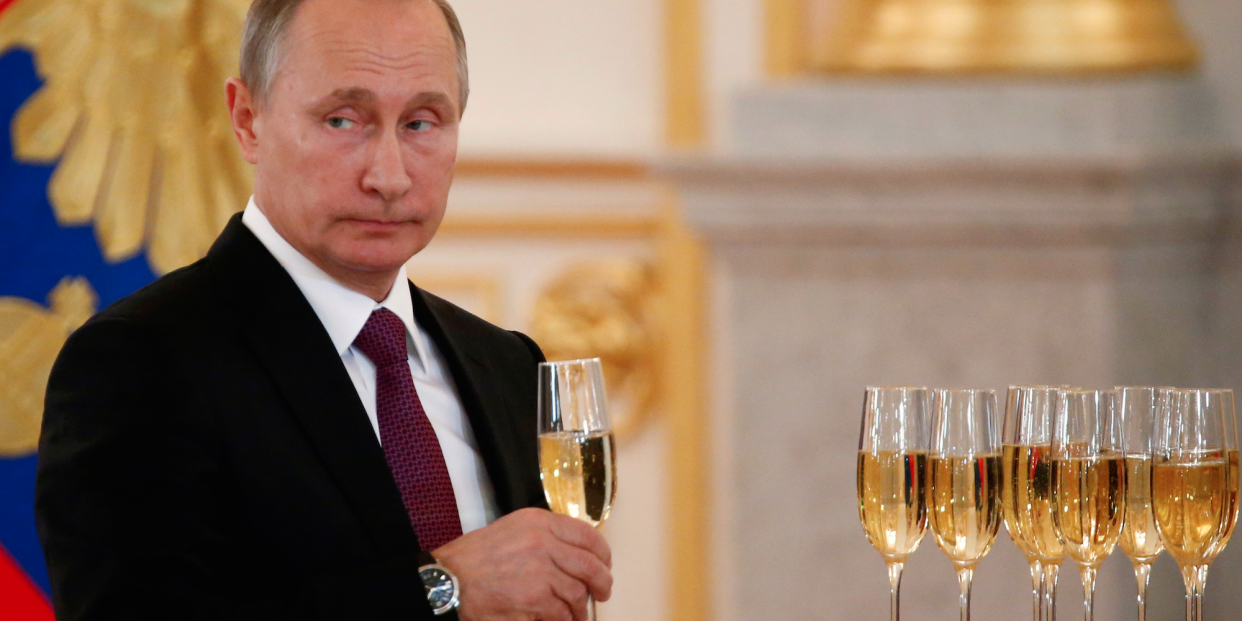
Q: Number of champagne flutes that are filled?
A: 9